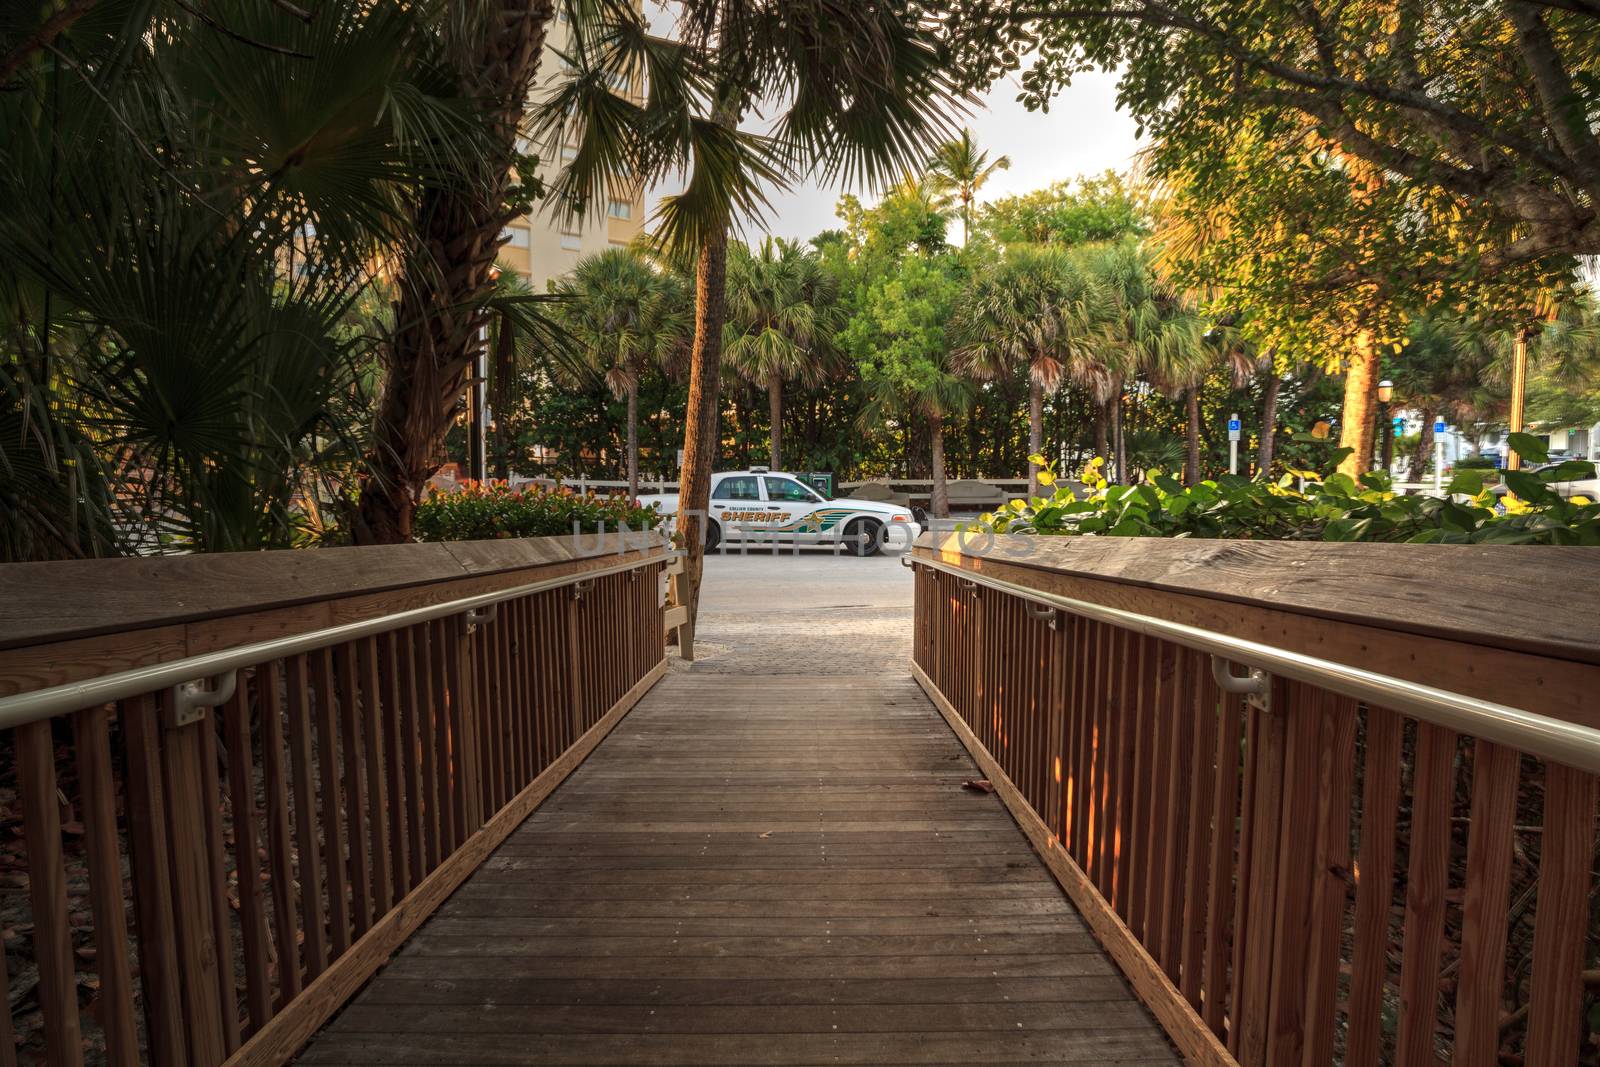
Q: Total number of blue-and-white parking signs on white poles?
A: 2